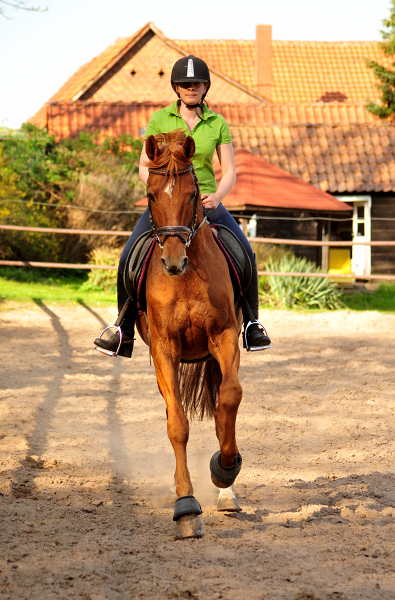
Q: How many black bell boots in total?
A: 2